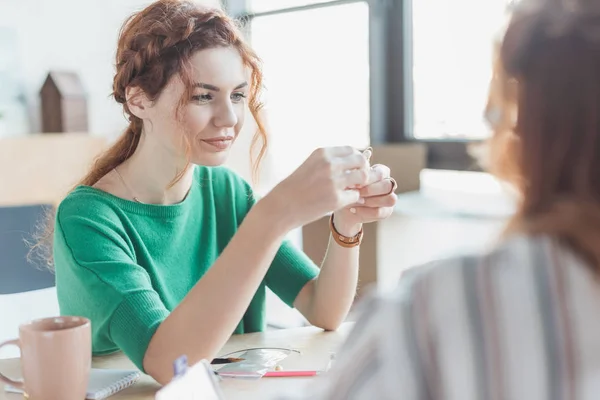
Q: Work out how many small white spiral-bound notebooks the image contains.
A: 1